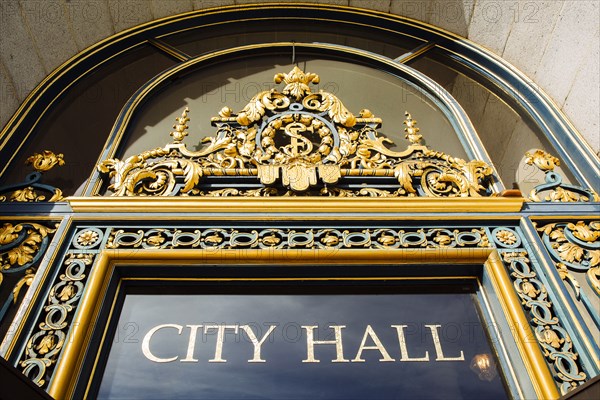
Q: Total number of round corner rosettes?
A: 2